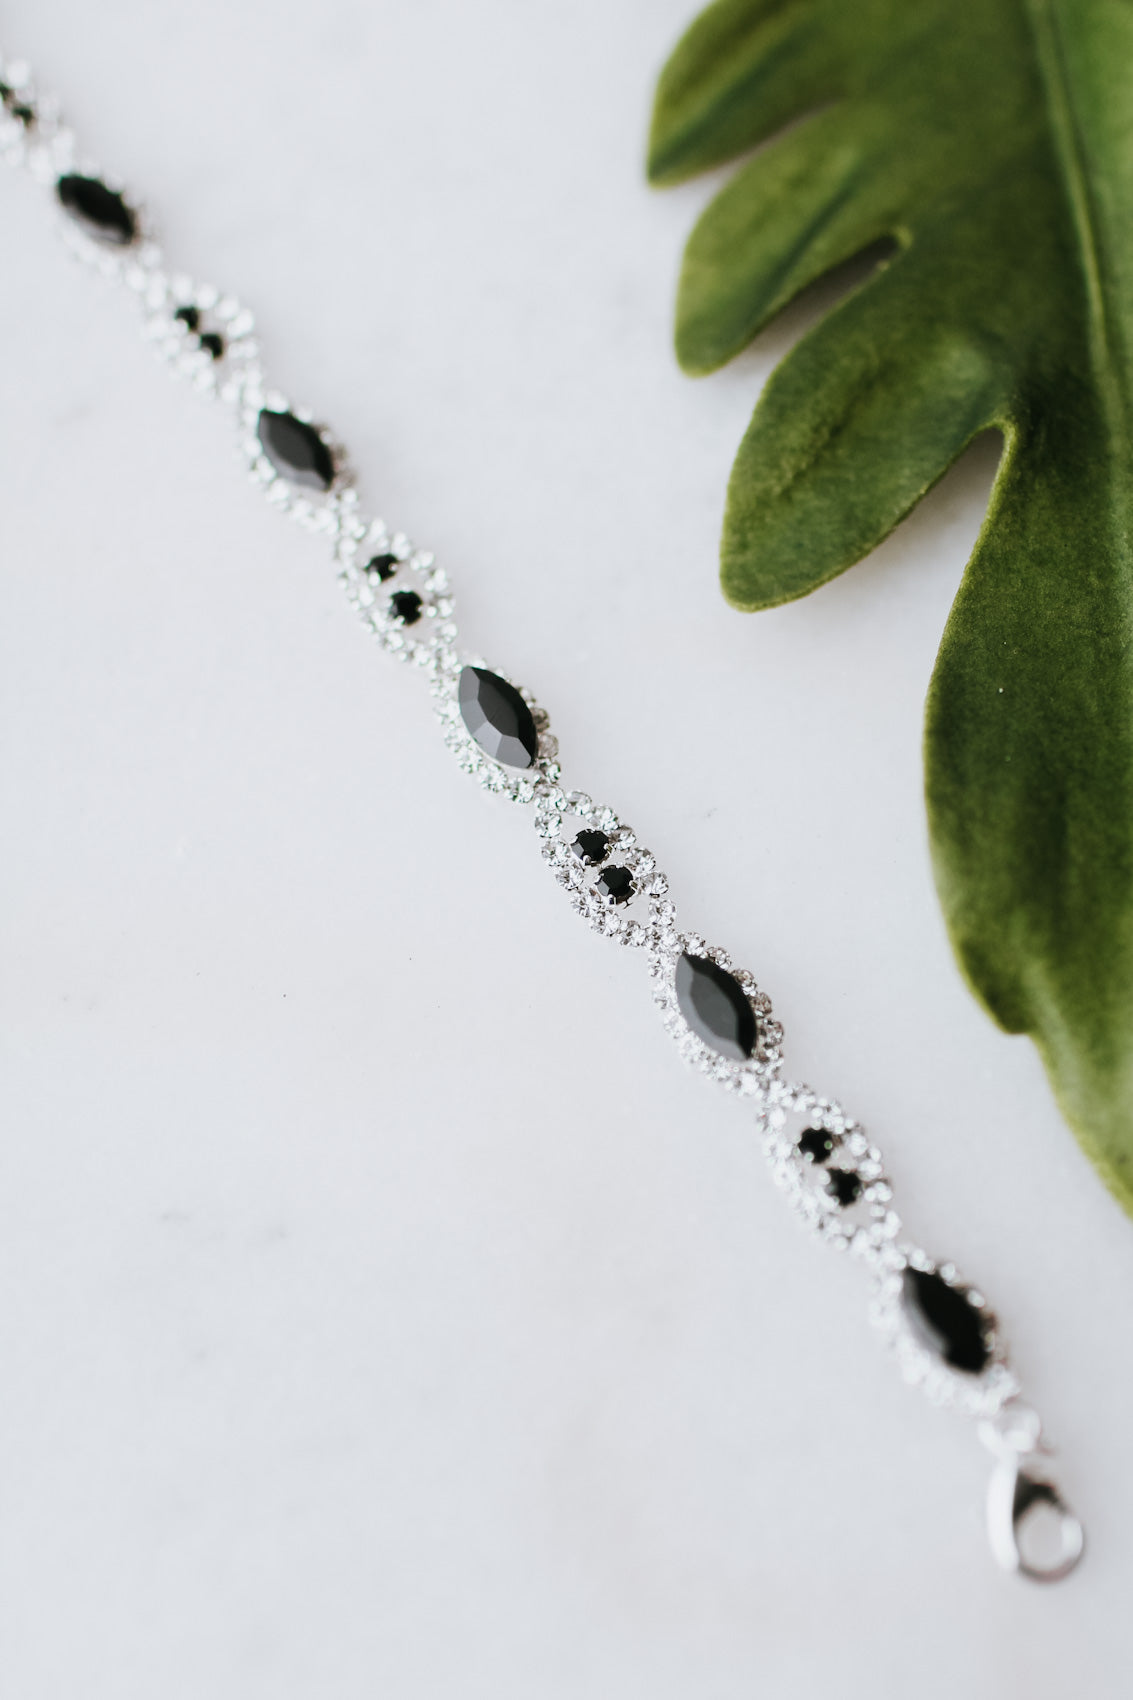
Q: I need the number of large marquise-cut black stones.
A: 5